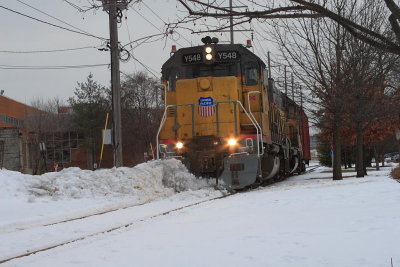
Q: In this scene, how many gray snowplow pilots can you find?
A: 1